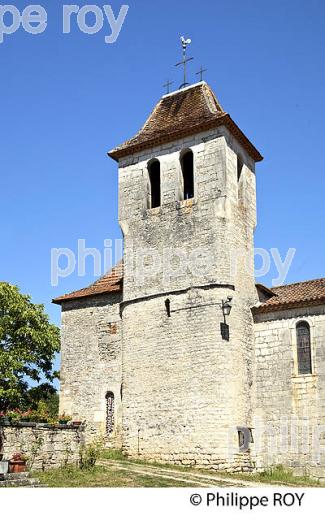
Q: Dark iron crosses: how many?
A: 3